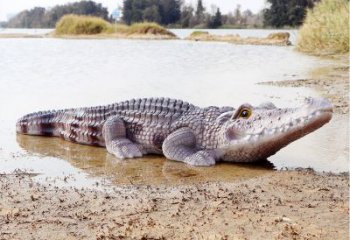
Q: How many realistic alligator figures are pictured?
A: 1